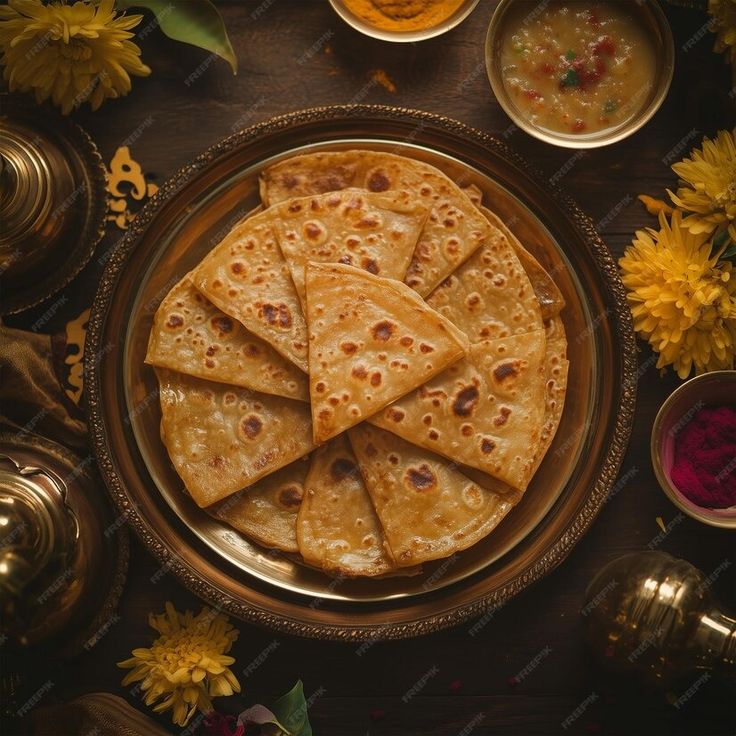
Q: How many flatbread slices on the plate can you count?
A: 11